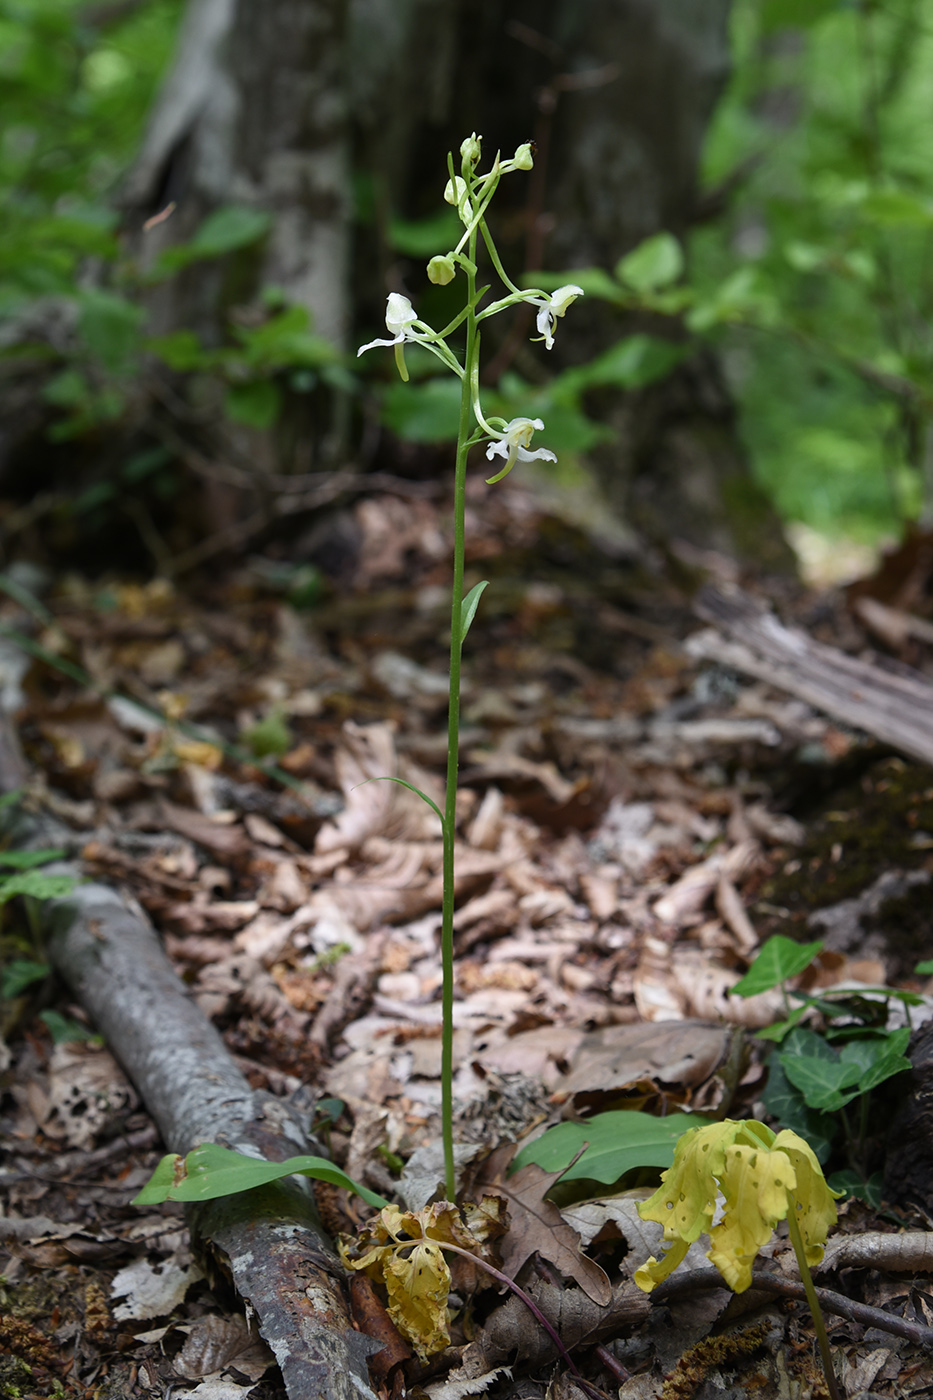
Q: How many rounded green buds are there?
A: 4